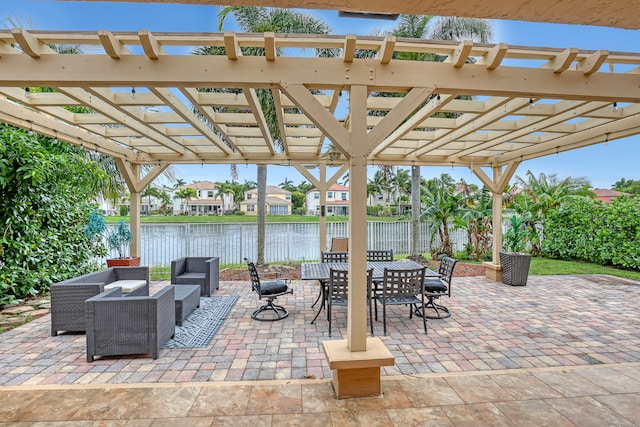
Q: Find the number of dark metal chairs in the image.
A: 6